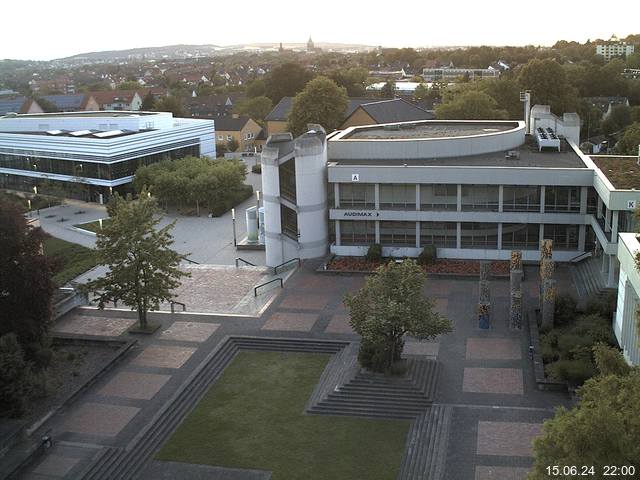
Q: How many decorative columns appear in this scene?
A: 3